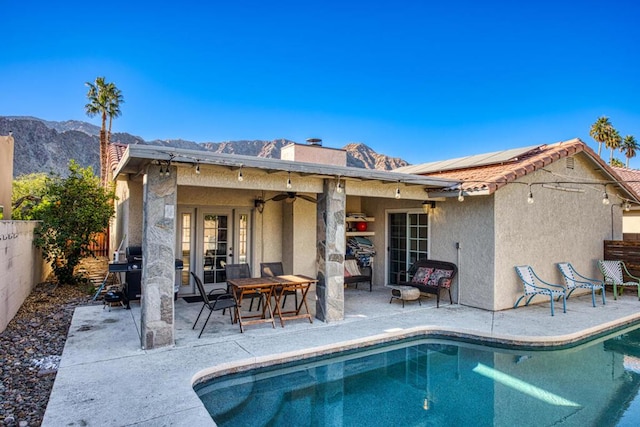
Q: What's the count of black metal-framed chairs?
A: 3